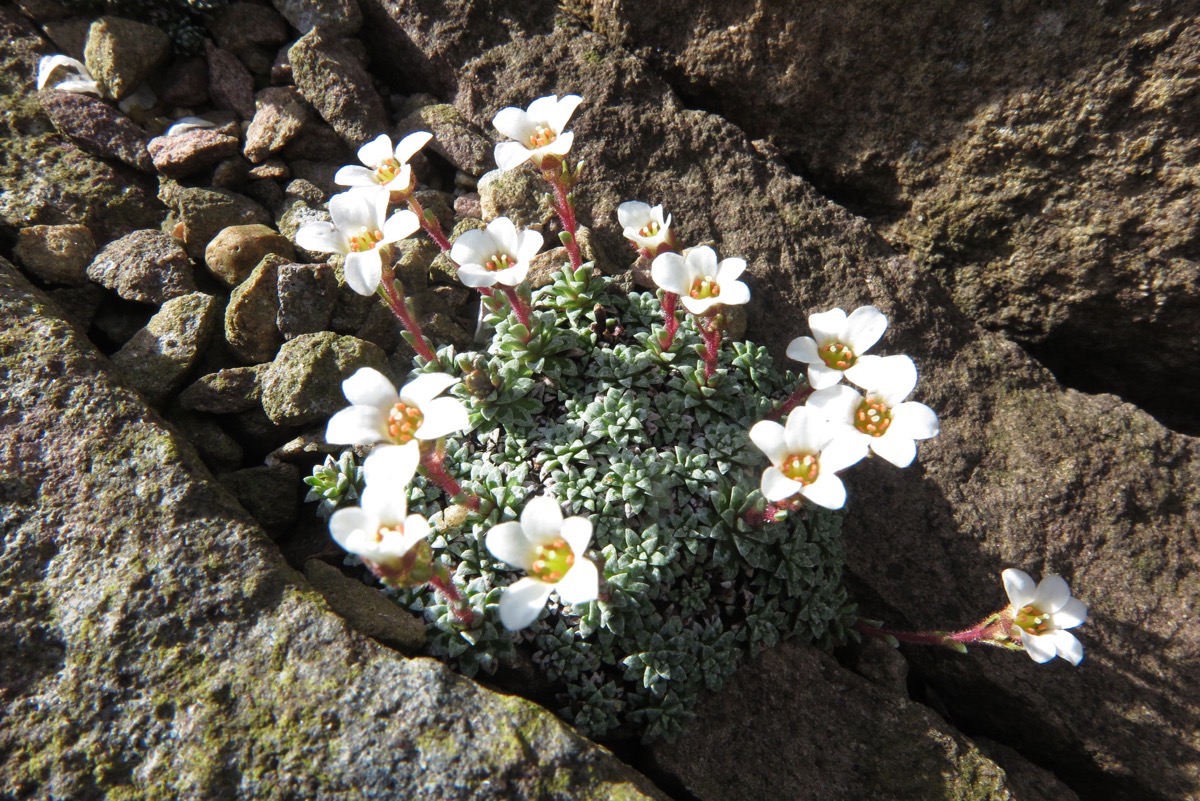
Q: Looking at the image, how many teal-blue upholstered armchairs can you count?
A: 0